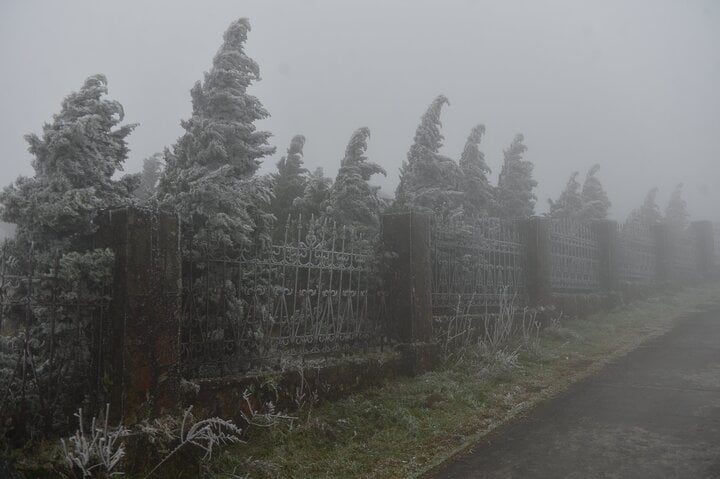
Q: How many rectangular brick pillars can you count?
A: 6